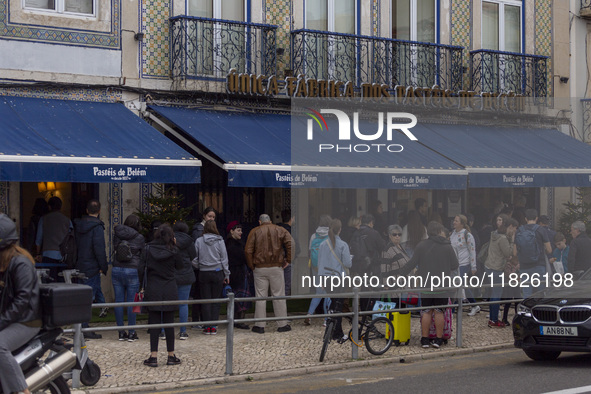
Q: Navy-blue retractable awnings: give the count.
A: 3